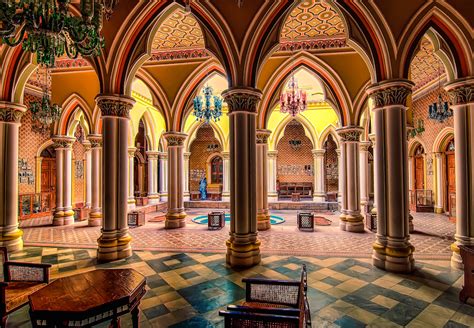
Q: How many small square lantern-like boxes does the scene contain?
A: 4